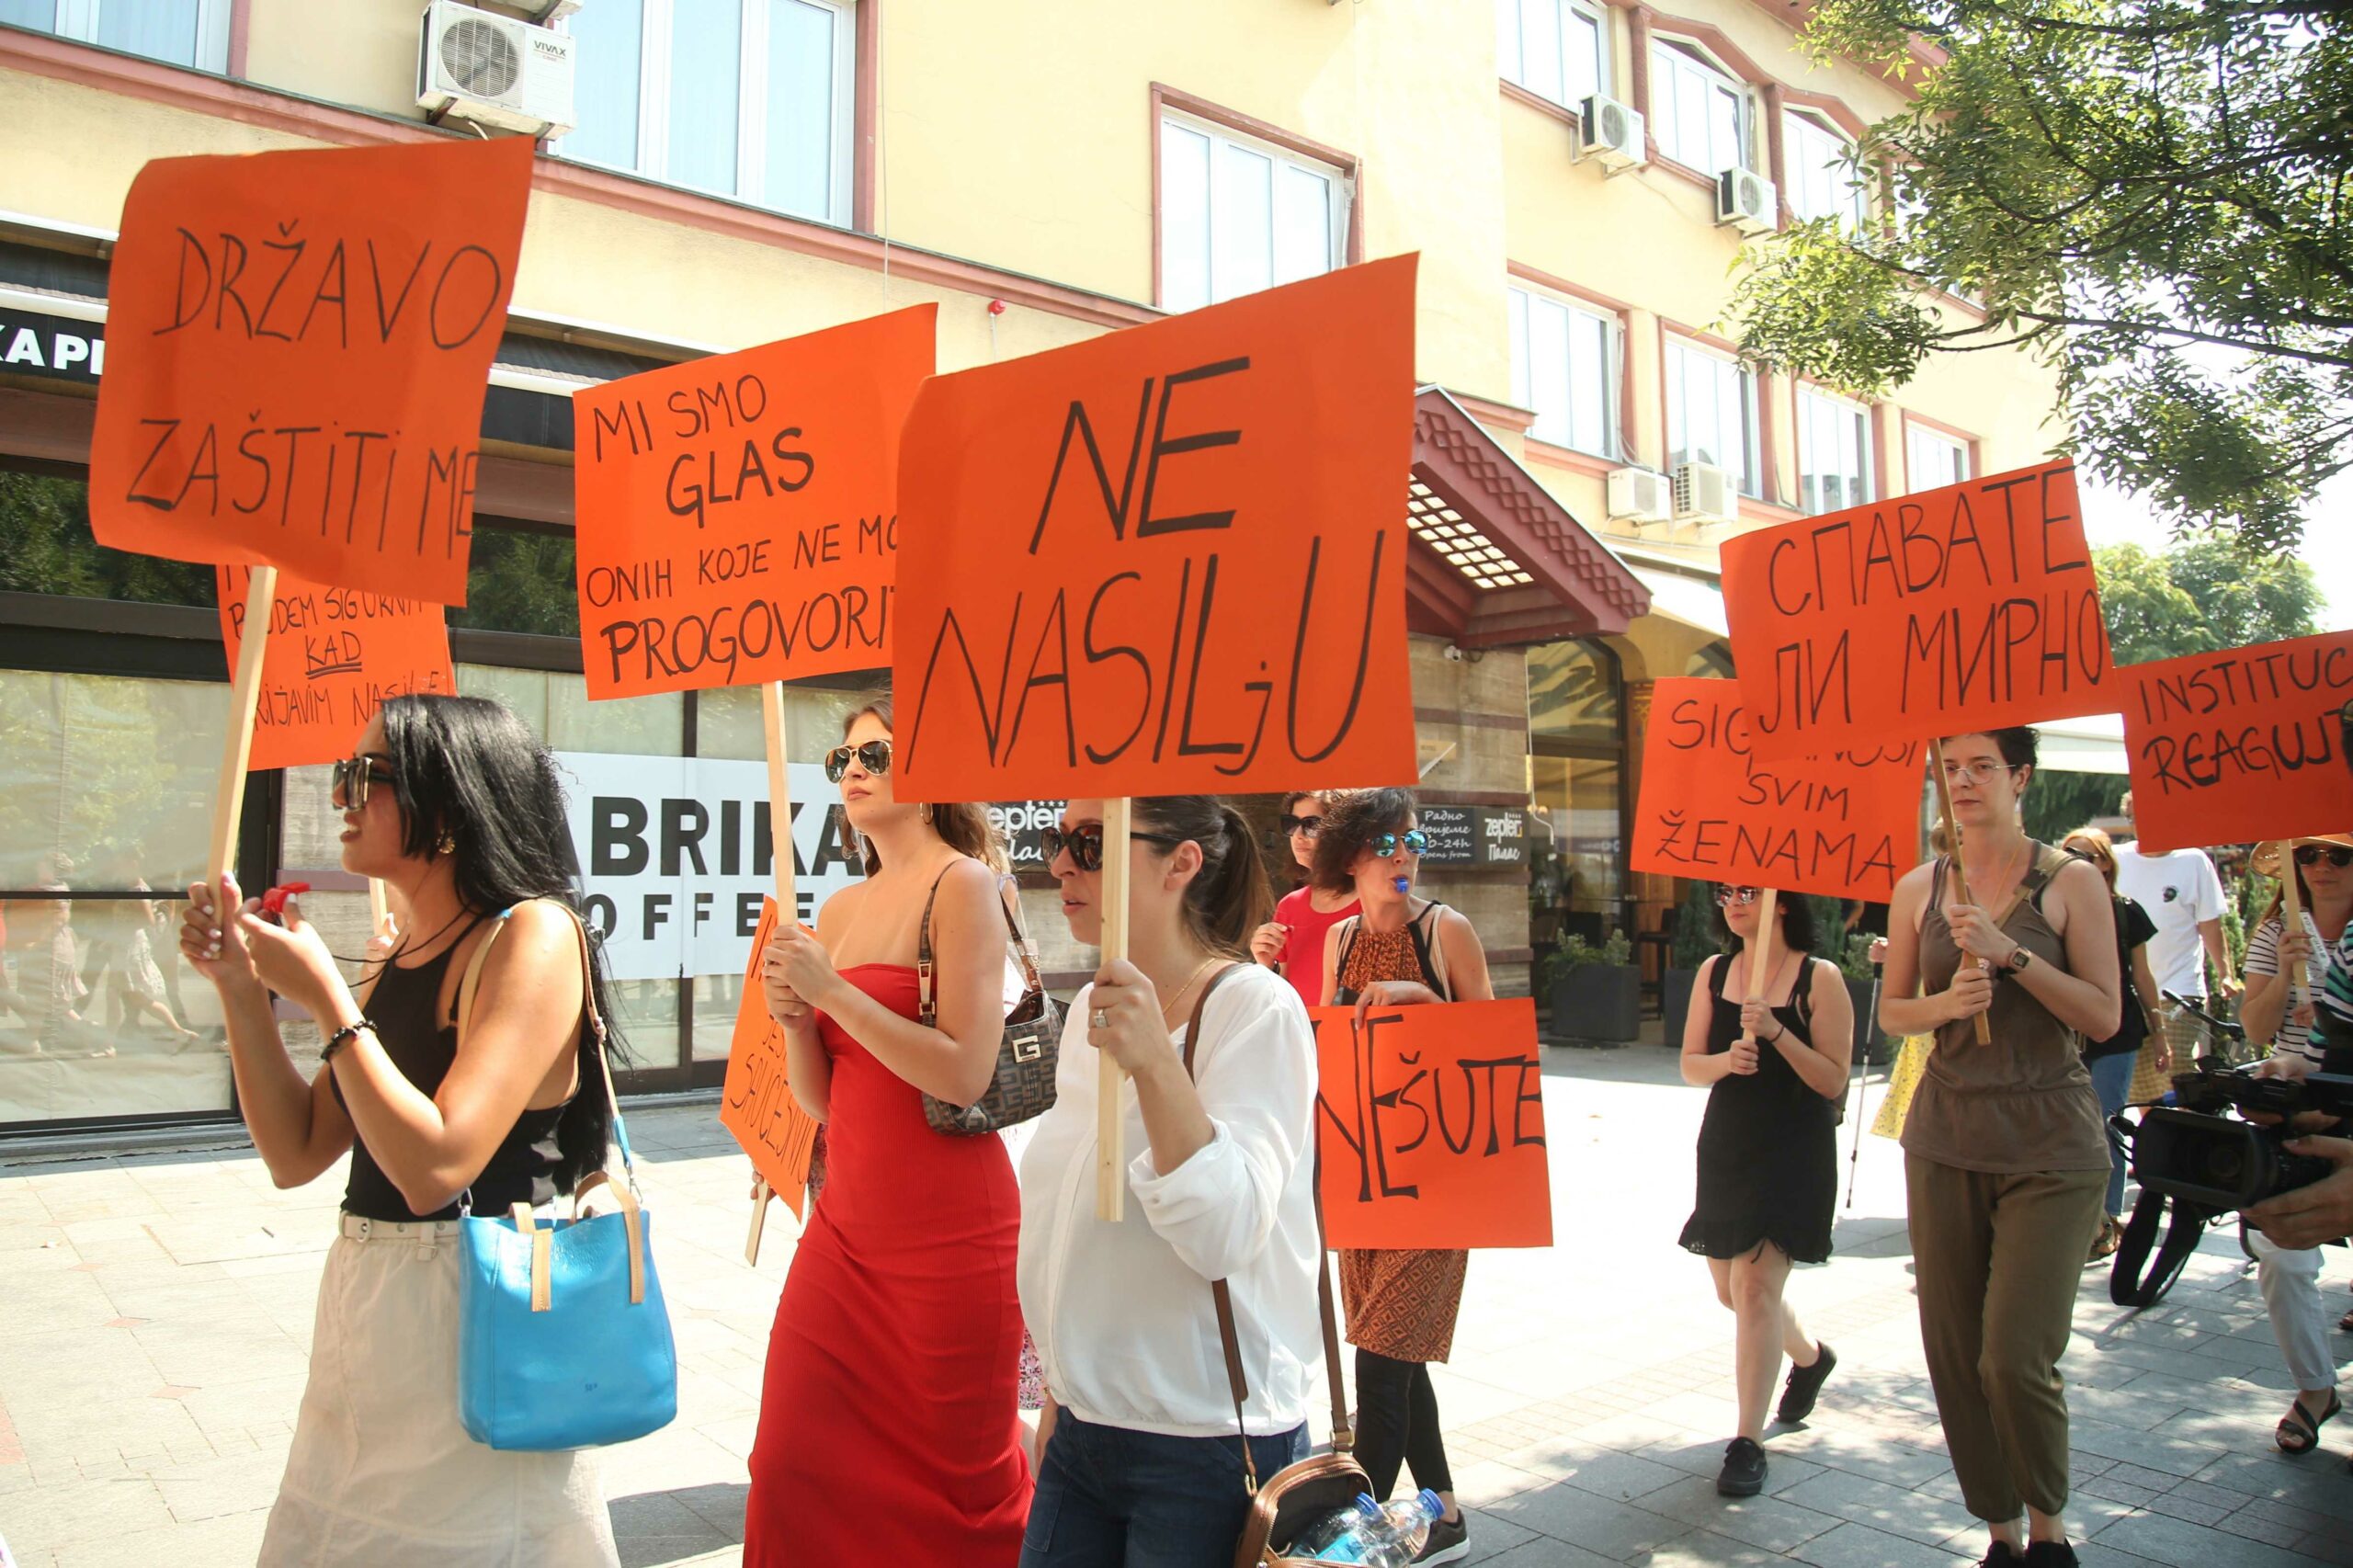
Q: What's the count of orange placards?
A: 9